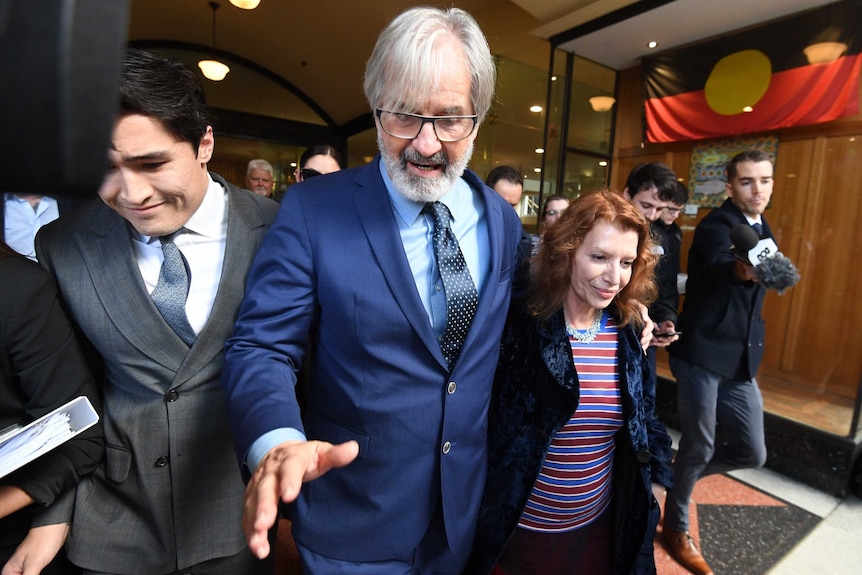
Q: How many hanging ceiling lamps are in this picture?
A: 4